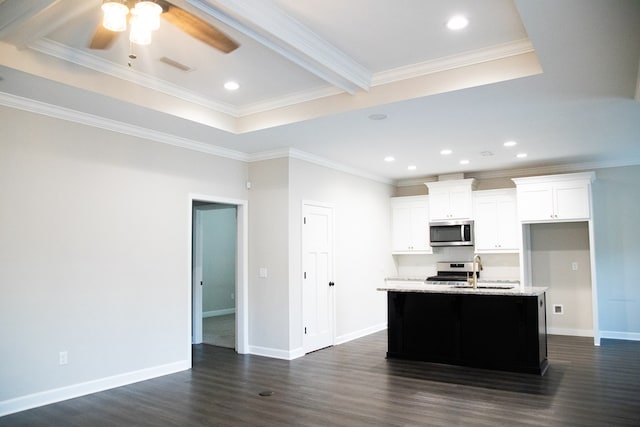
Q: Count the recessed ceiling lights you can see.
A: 8